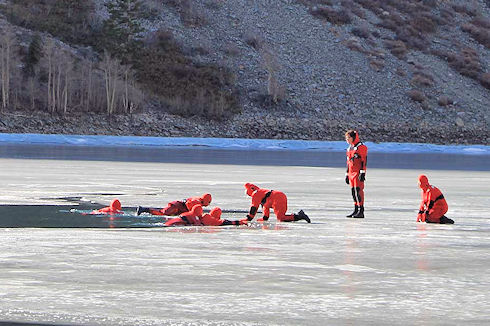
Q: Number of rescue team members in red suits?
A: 7